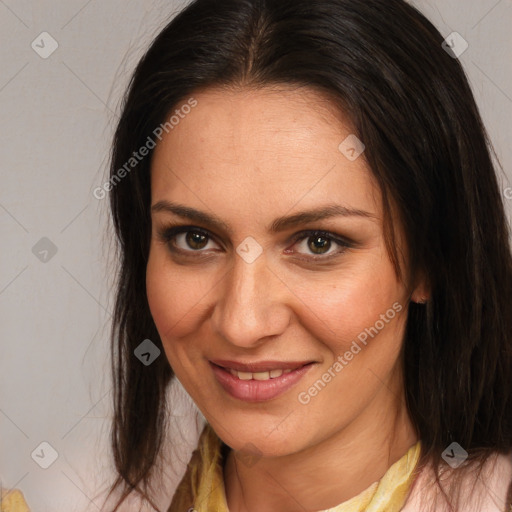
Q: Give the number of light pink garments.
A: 1